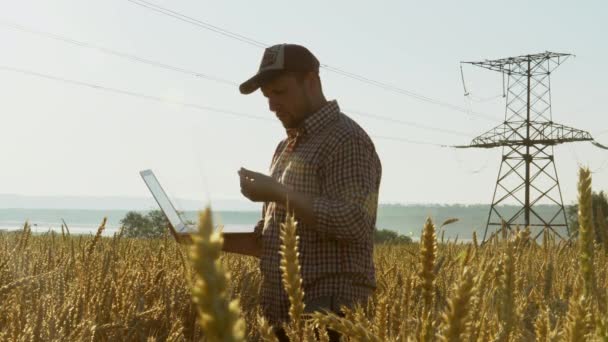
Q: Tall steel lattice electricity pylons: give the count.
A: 1